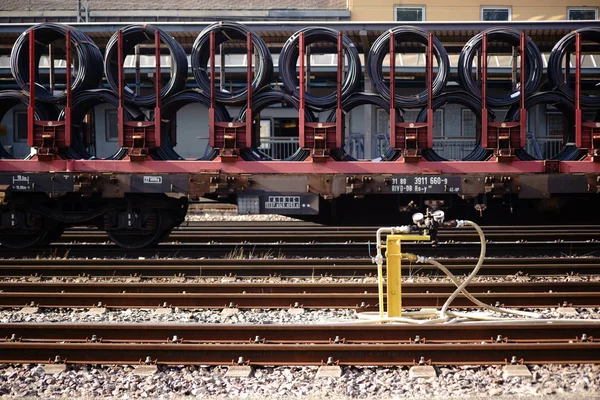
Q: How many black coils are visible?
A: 14